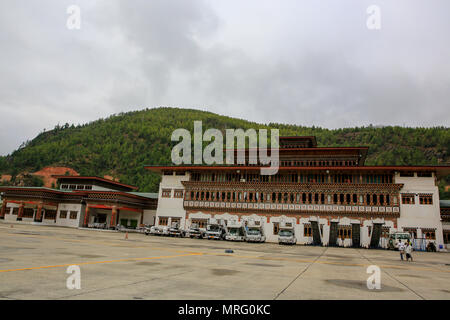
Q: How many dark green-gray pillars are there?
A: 4